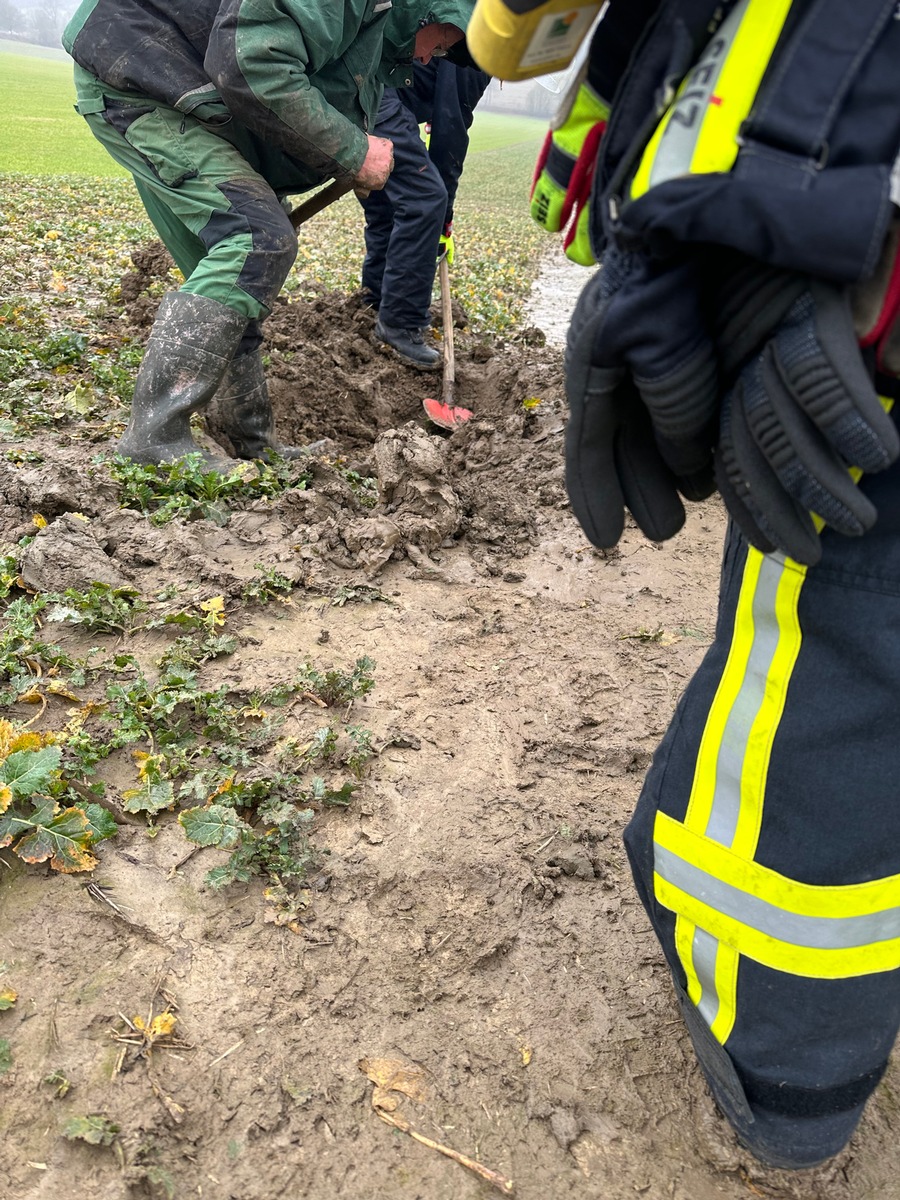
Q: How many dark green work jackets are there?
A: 1